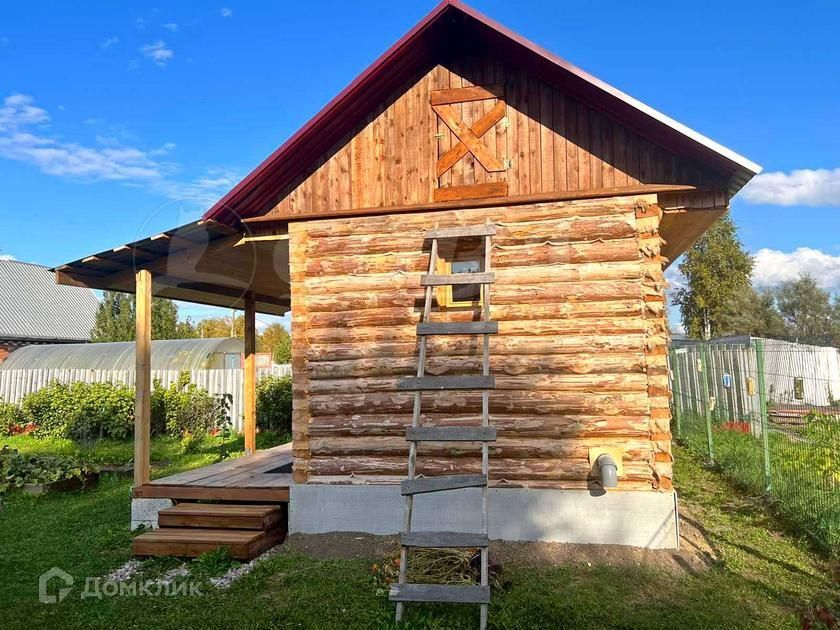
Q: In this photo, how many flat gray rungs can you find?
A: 8